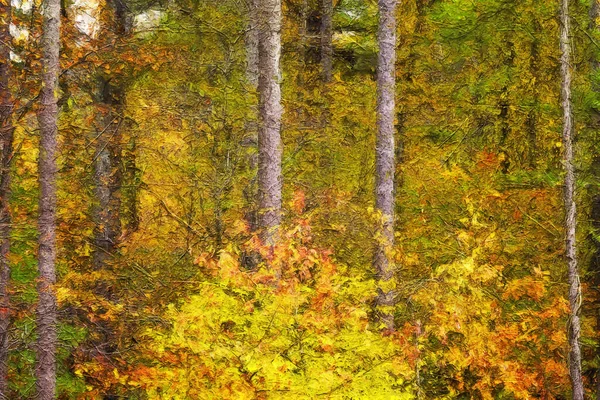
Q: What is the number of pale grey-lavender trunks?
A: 4